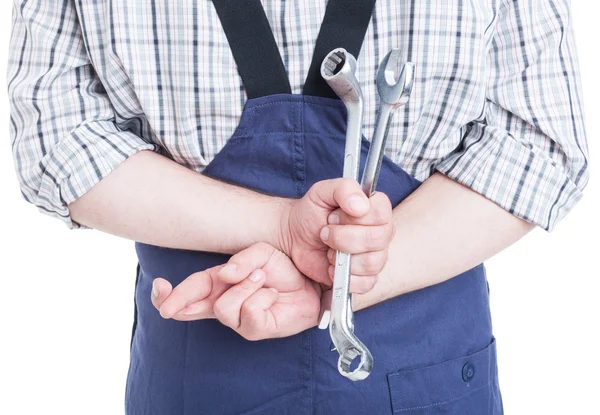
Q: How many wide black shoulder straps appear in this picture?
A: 2